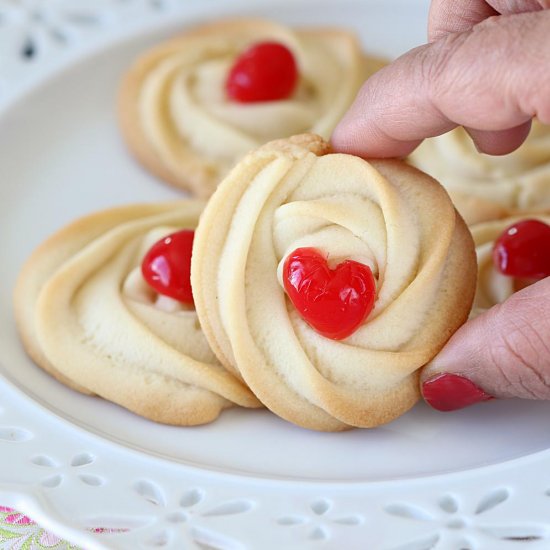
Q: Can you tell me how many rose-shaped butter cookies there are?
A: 5